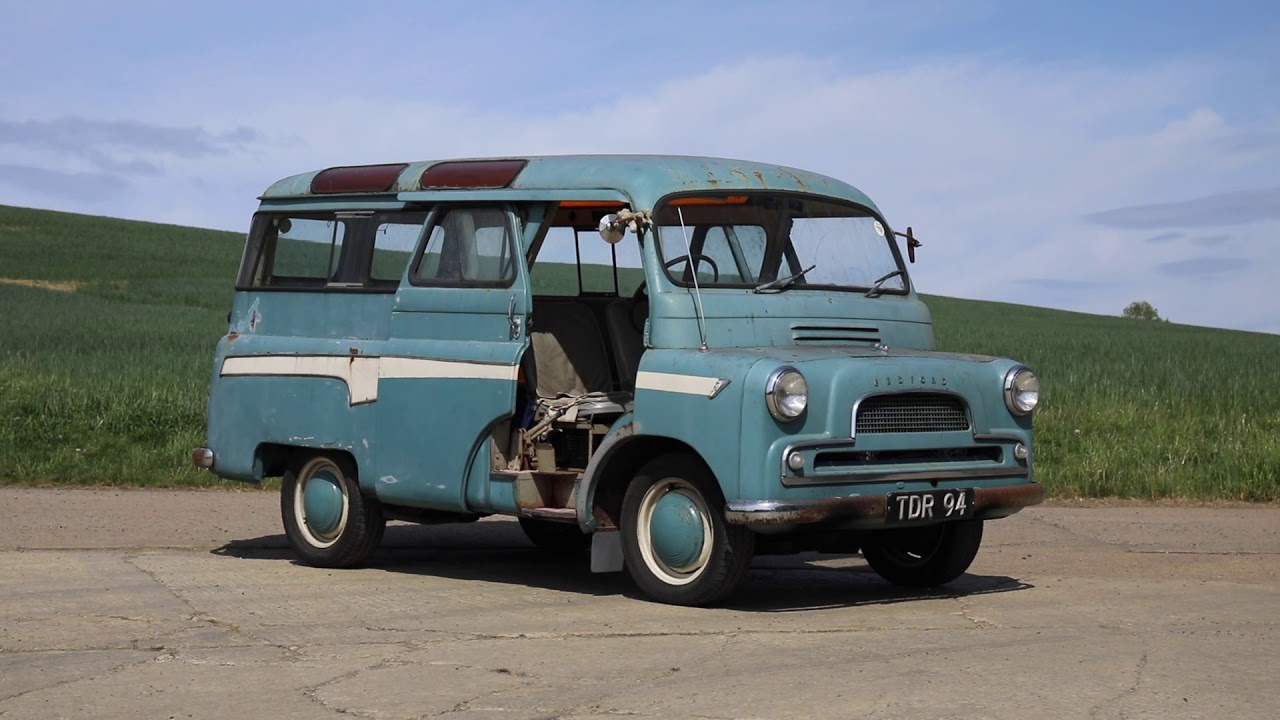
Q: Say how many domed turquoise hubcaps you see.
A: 2